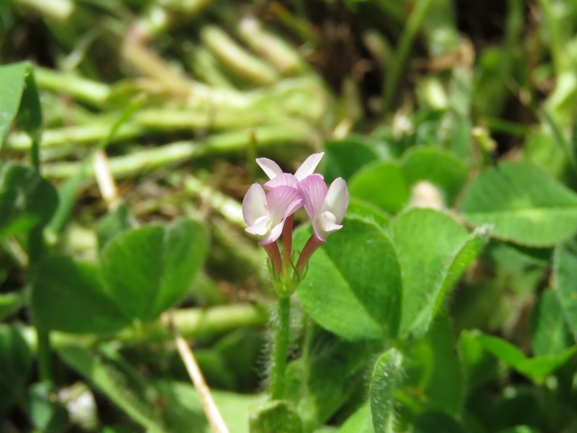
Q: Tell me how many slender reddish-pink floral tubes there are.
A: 3